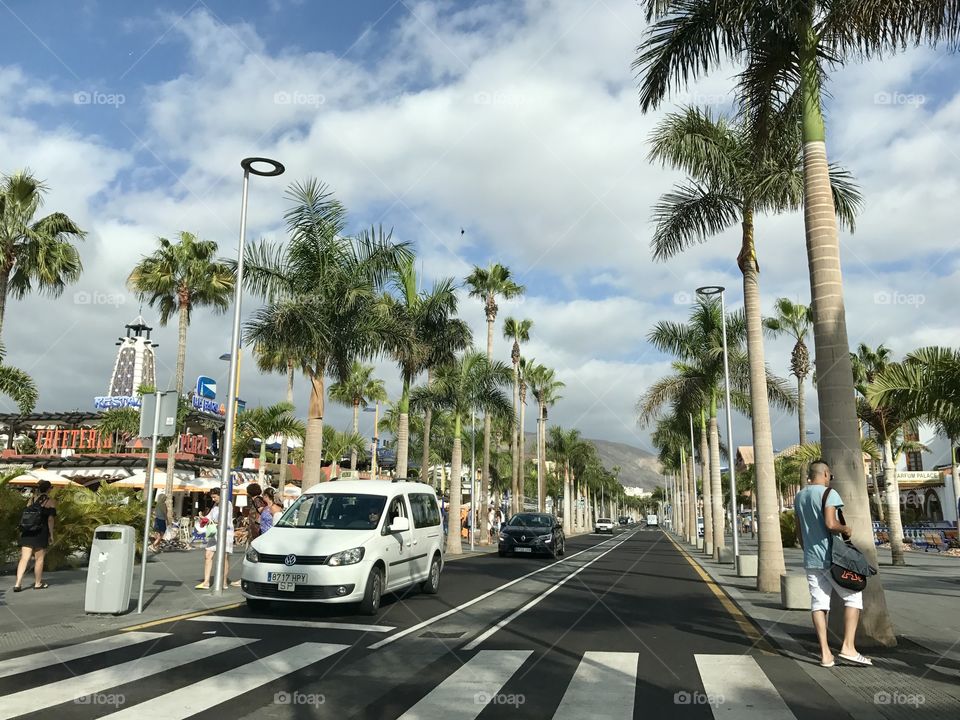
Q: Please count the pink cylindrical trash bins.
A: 0